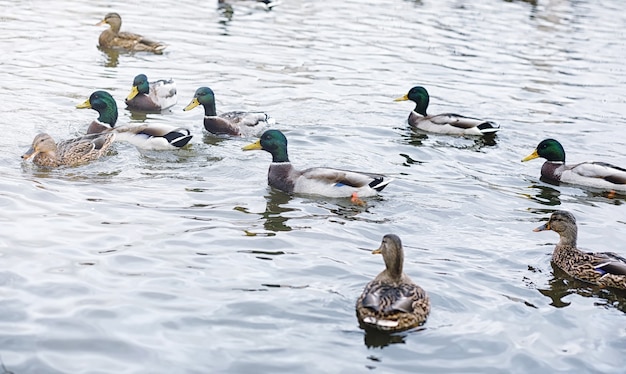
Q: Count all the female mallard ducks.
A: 4